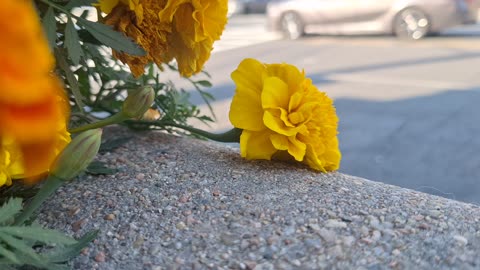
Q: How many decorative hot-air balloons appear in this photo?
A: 0